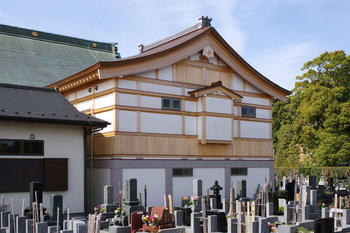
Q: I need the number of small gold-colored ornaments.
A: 2